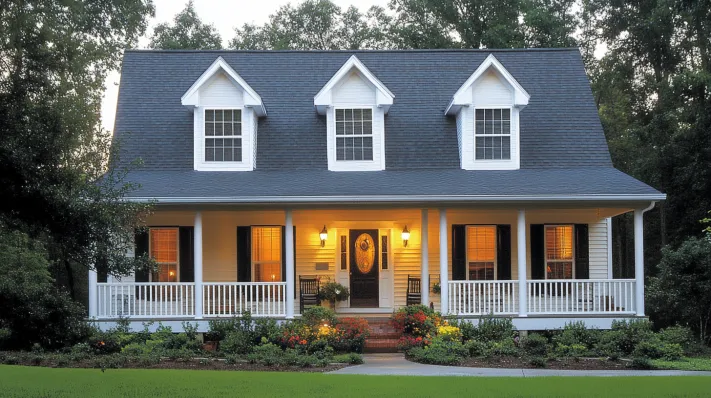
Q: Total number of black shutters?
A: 8